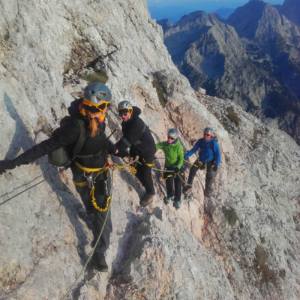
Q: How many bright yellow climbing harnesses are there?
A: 4